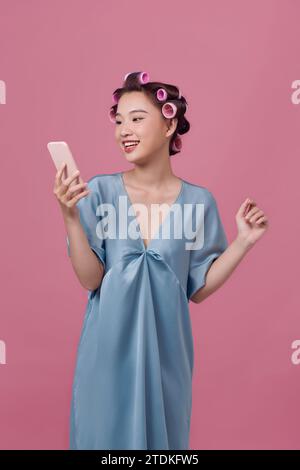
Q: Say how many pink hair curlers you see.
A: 6